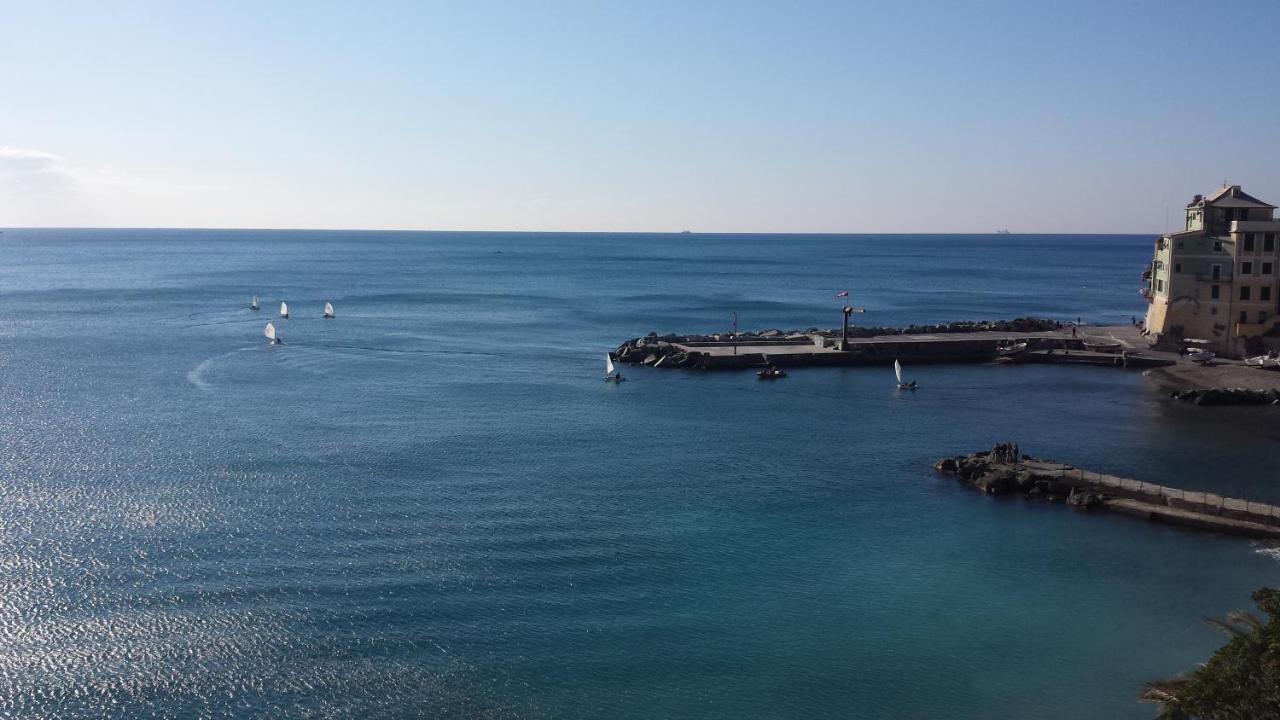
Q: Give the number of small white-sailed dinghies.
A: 6